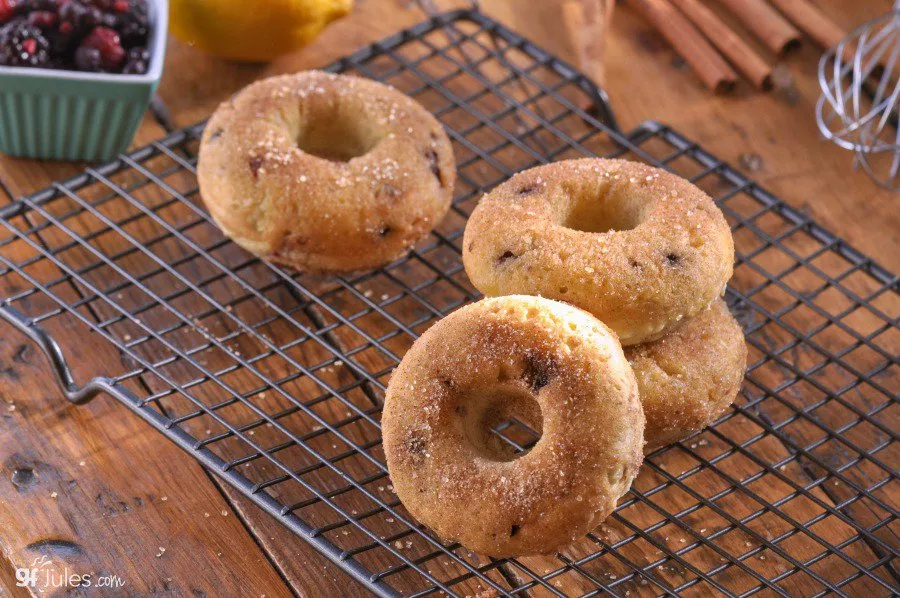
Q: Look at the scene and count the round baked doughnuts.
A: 4